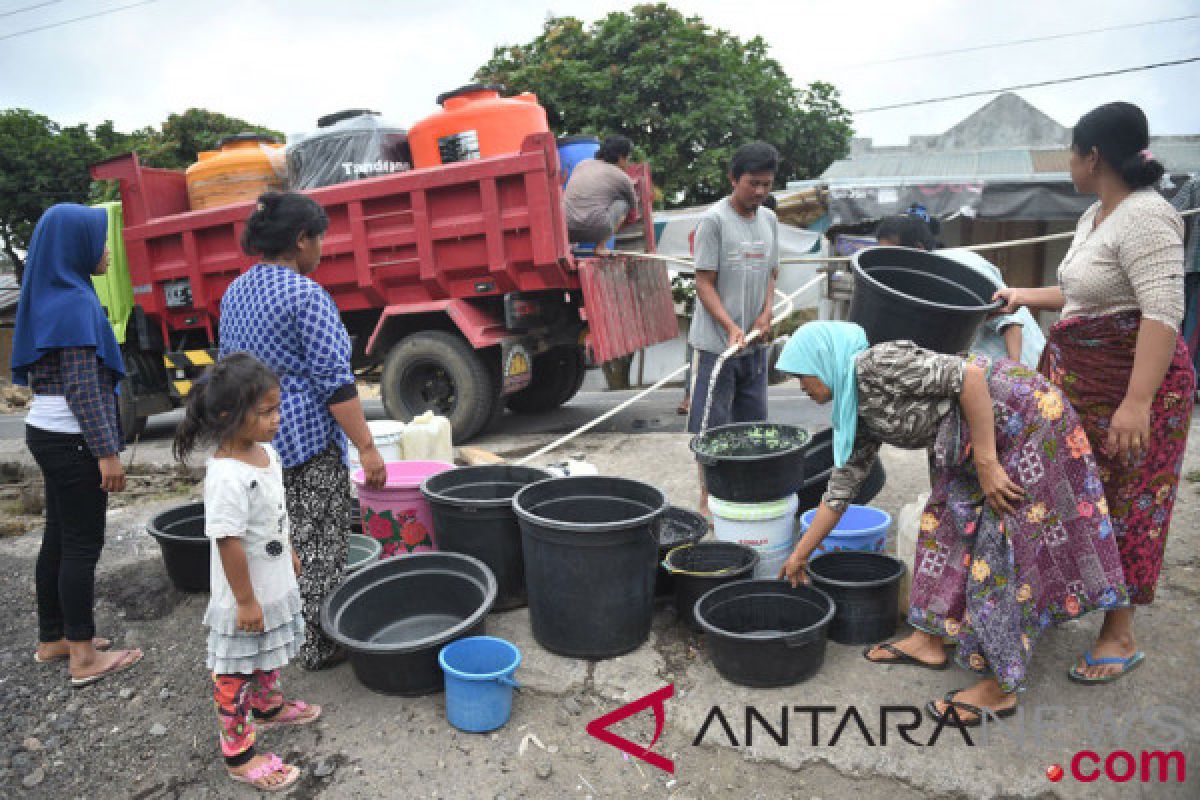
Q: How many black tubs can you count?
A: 11